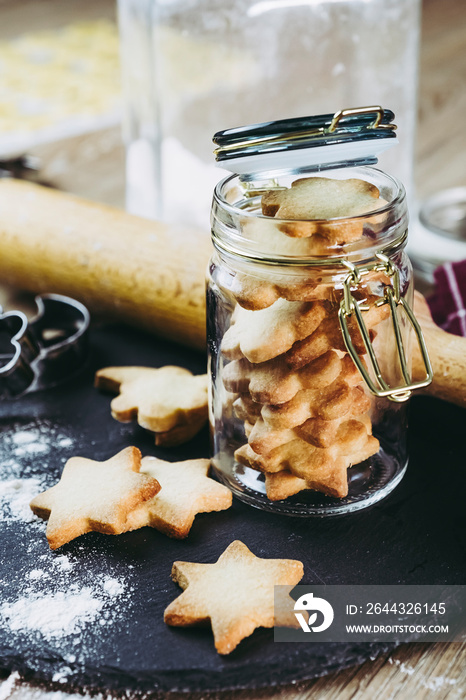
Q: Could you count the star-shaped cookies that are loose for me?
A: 3